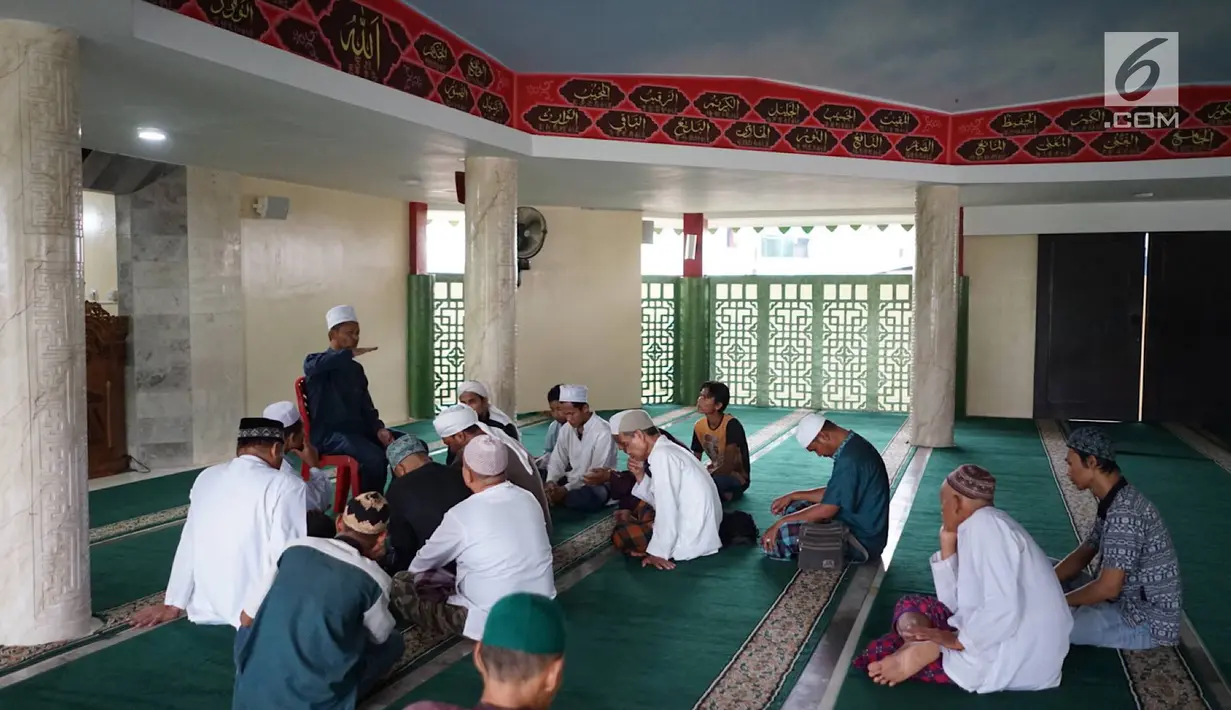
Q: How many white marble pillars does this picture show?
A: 3